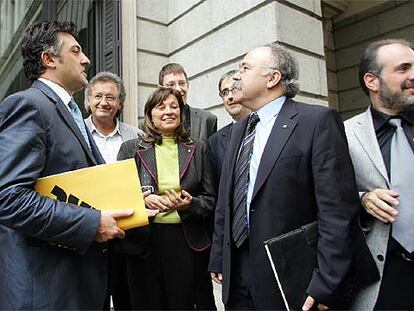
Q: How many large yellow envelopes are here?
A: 1